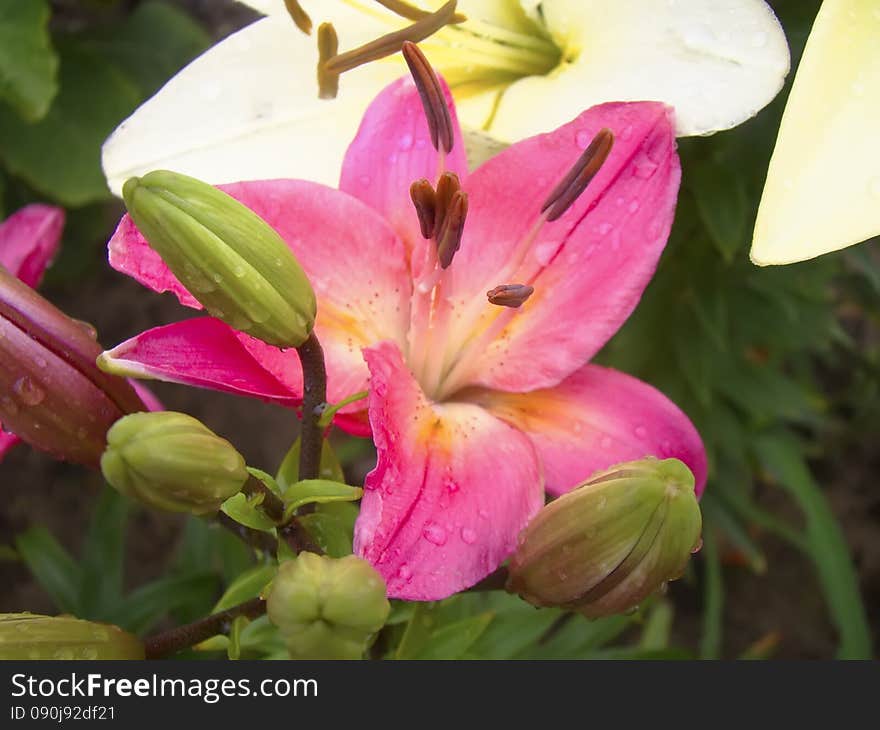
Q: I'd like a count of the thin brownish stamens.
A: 10